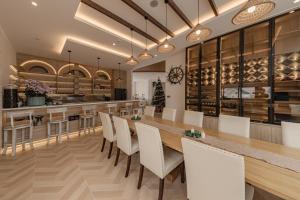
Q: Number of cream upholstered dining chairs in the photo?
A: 9